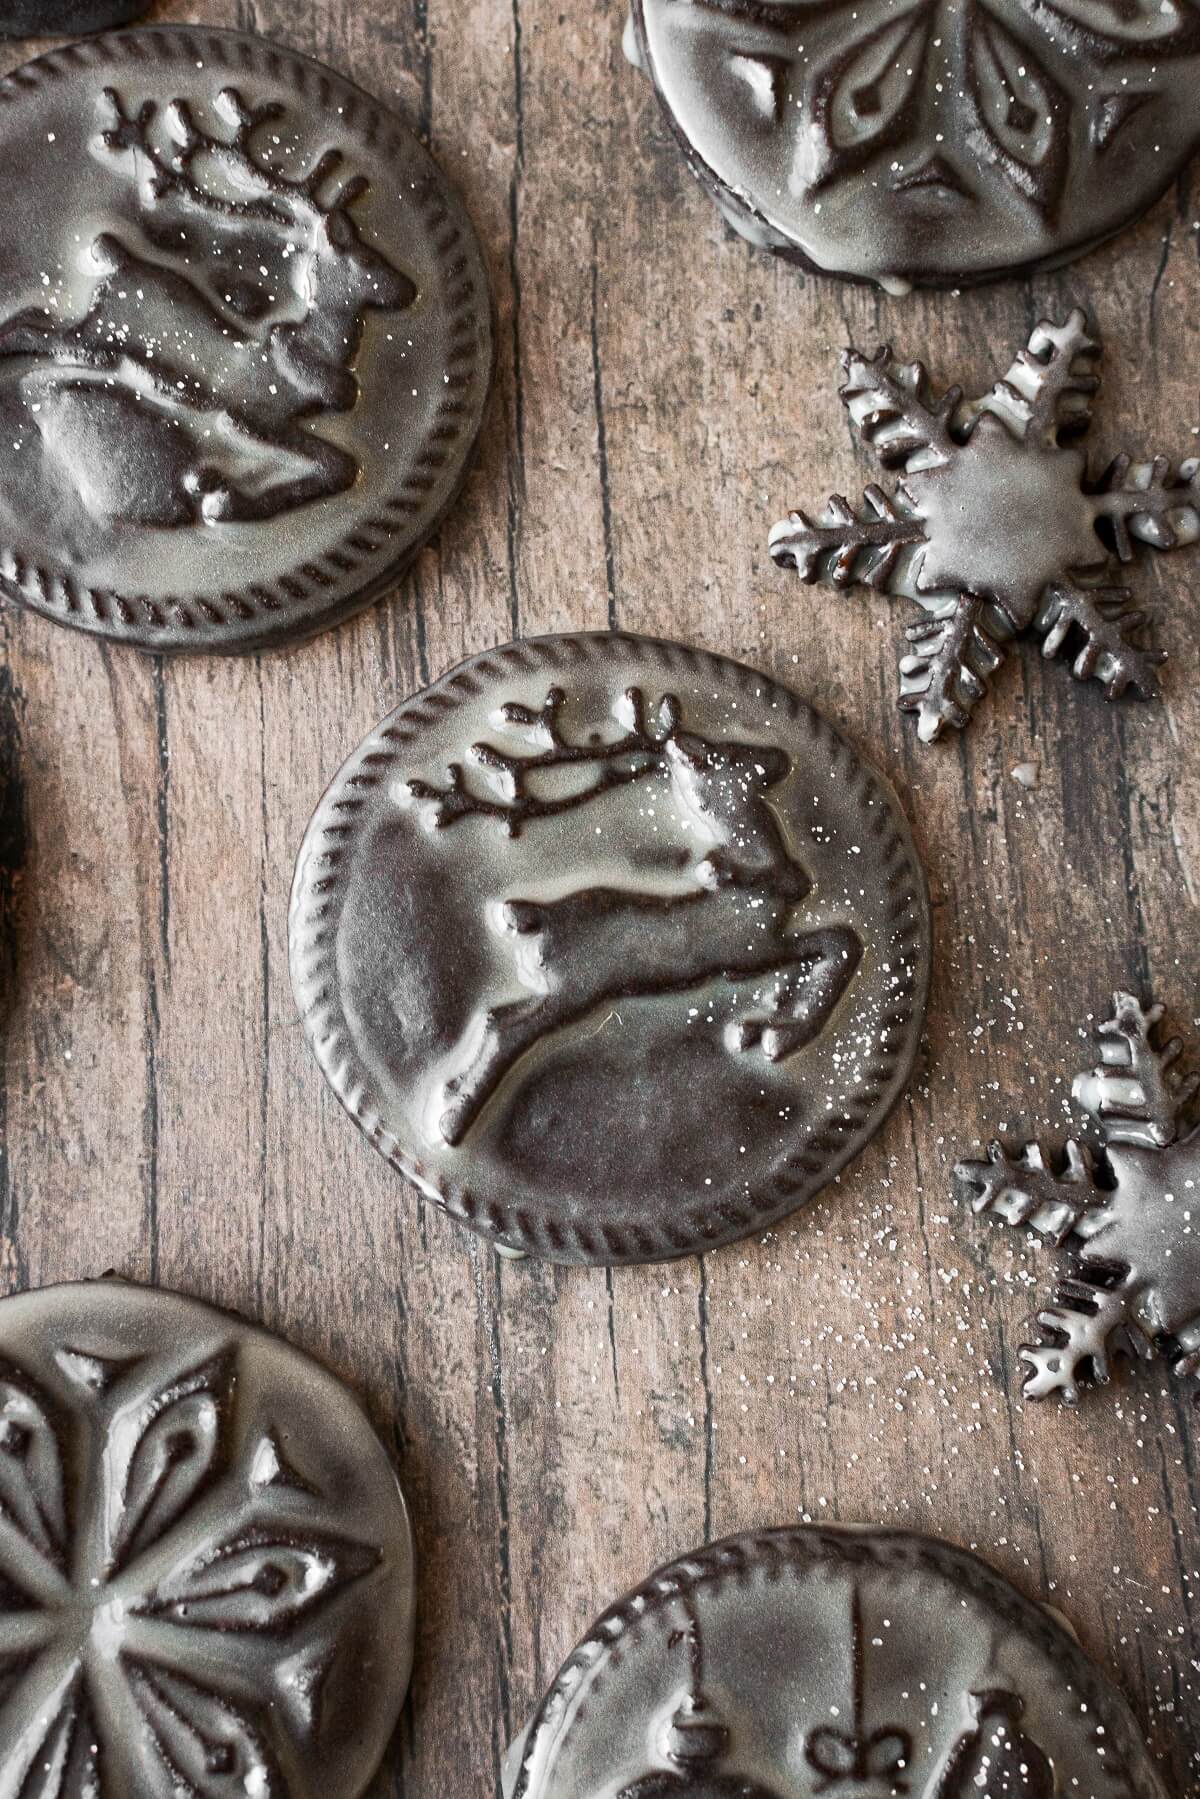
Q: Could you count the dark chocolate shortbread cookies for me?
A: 7